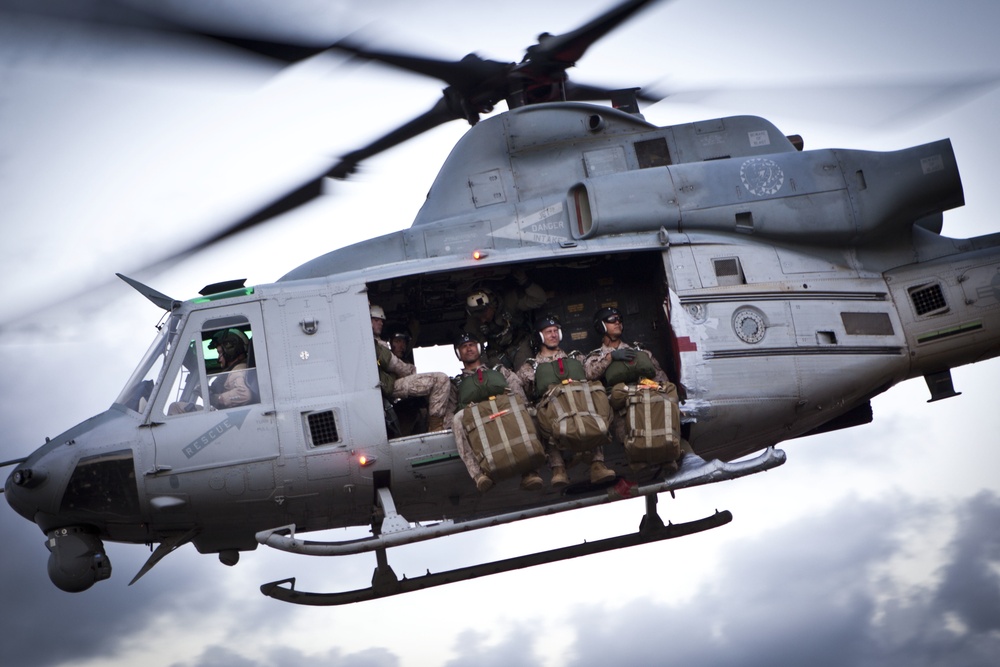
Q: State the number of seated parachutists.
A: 3